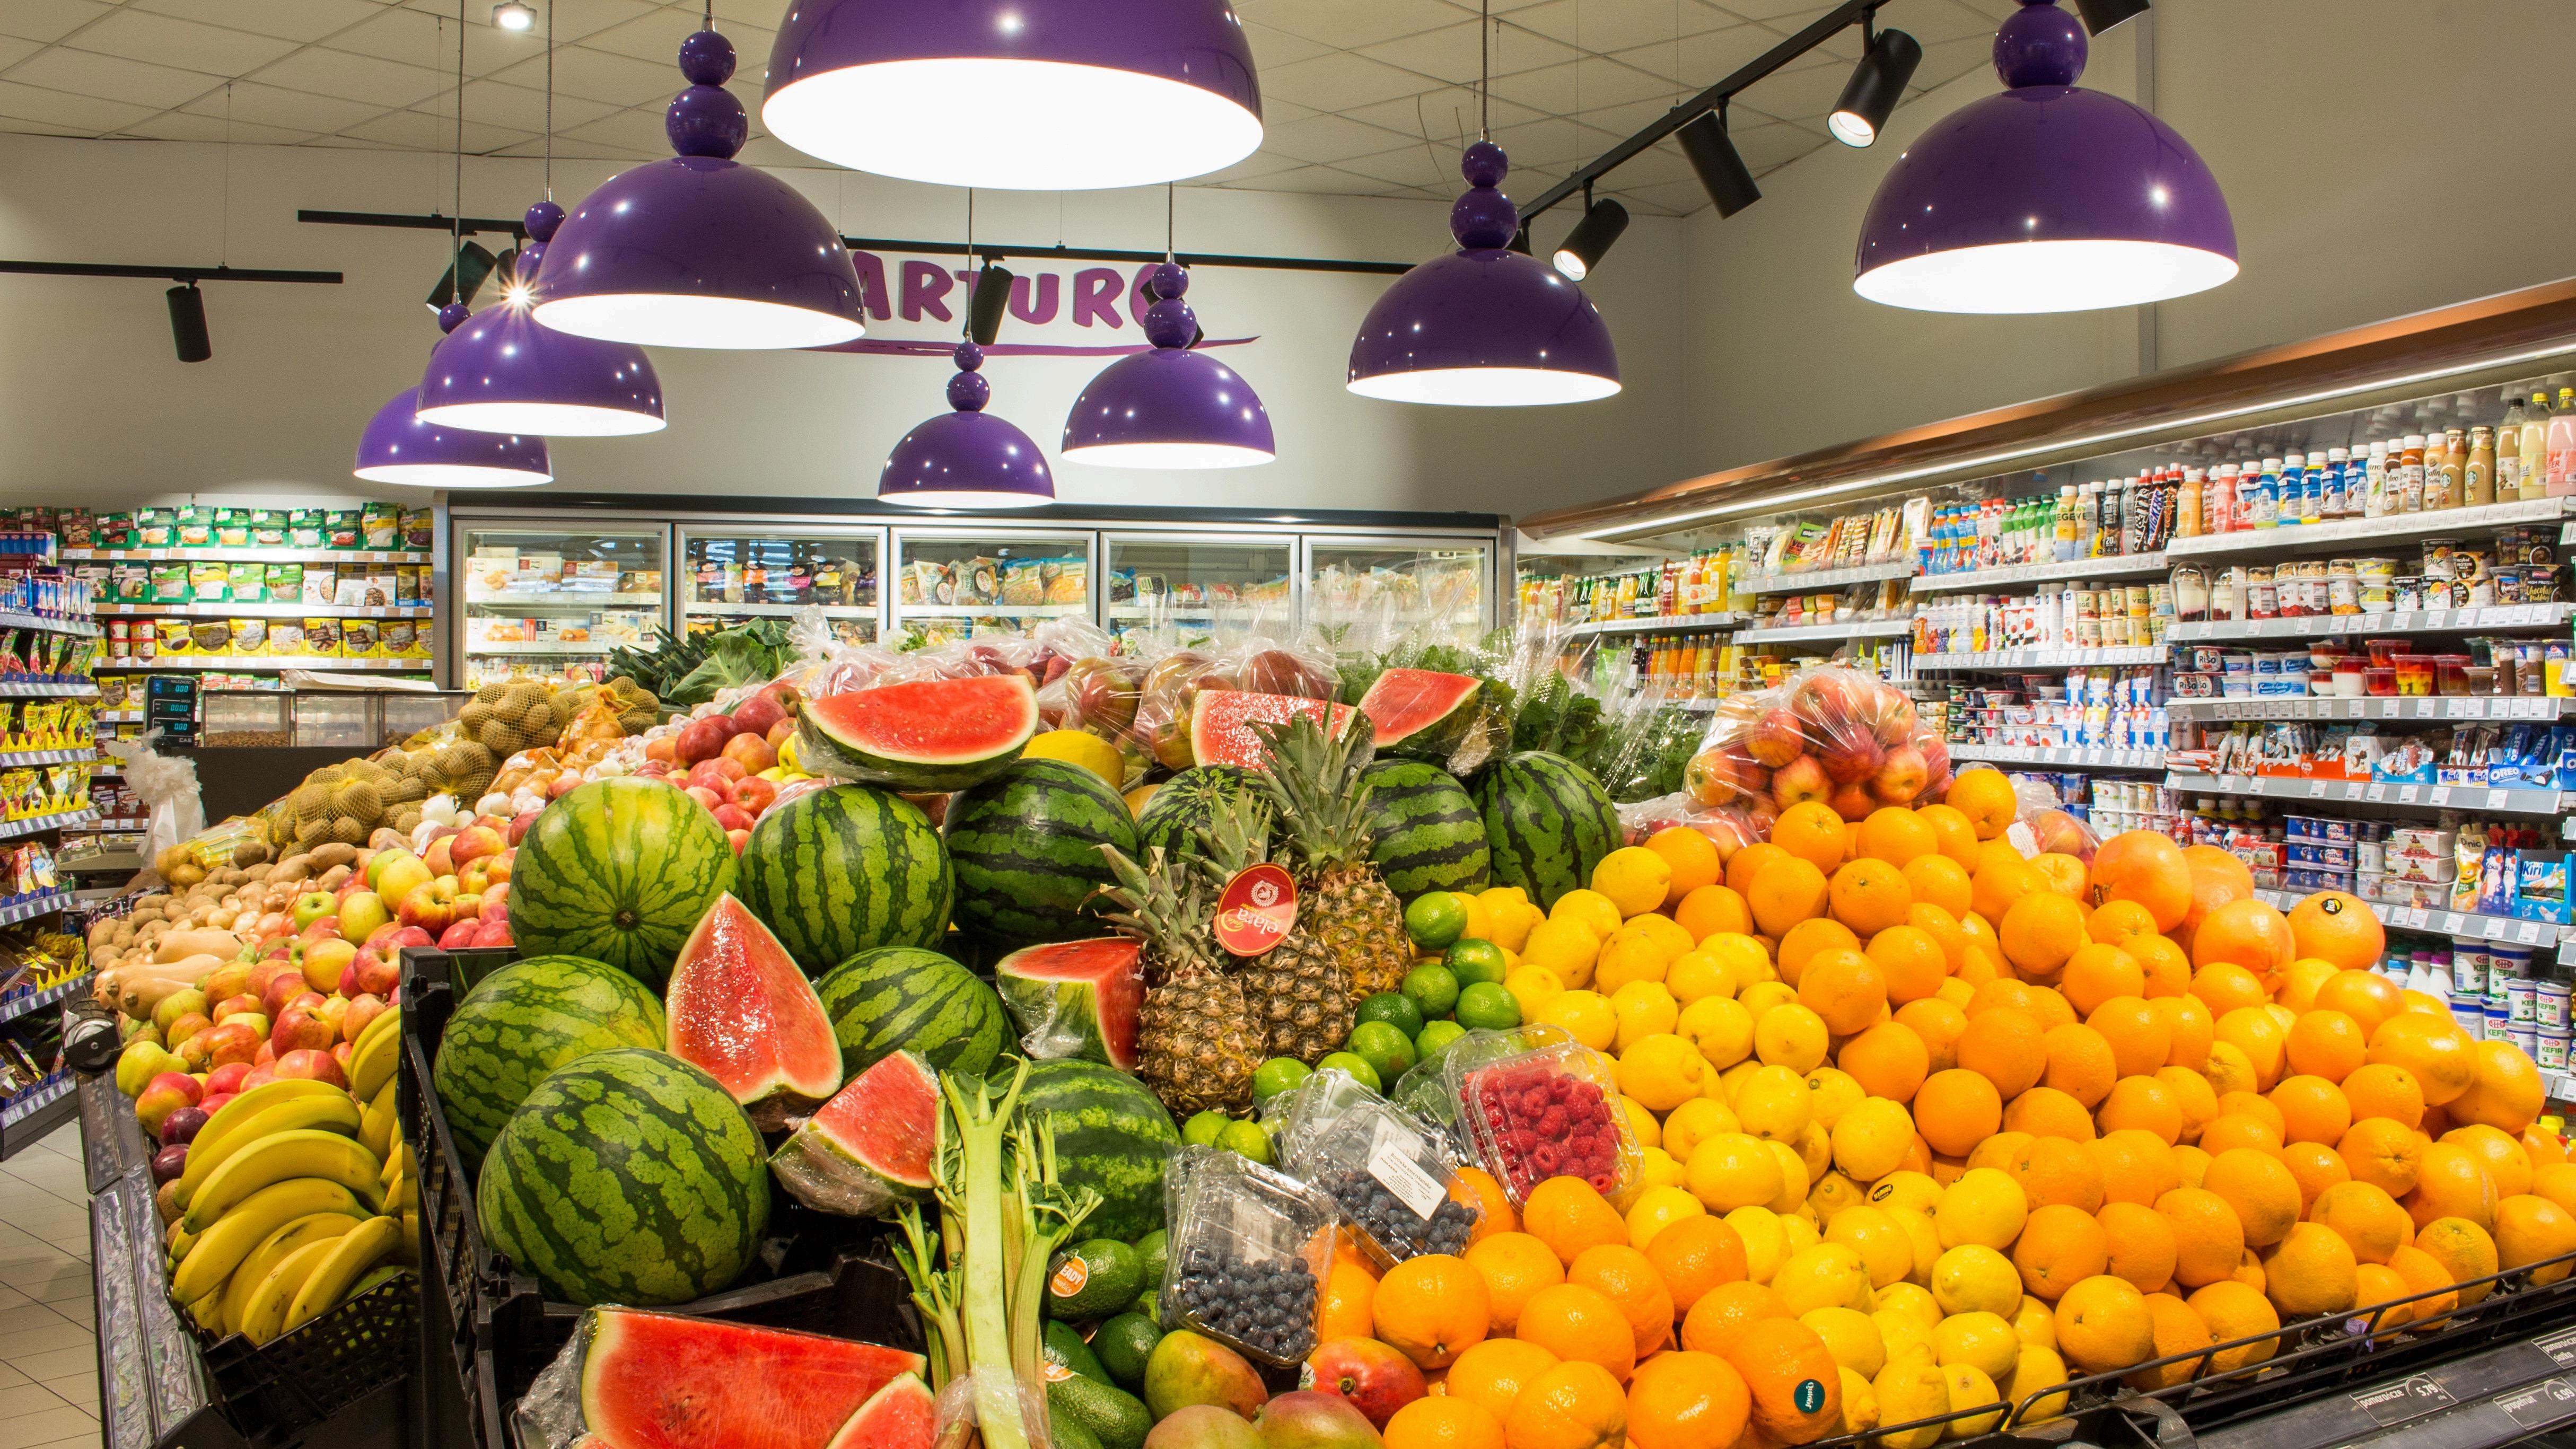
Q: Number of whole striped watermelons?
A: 10